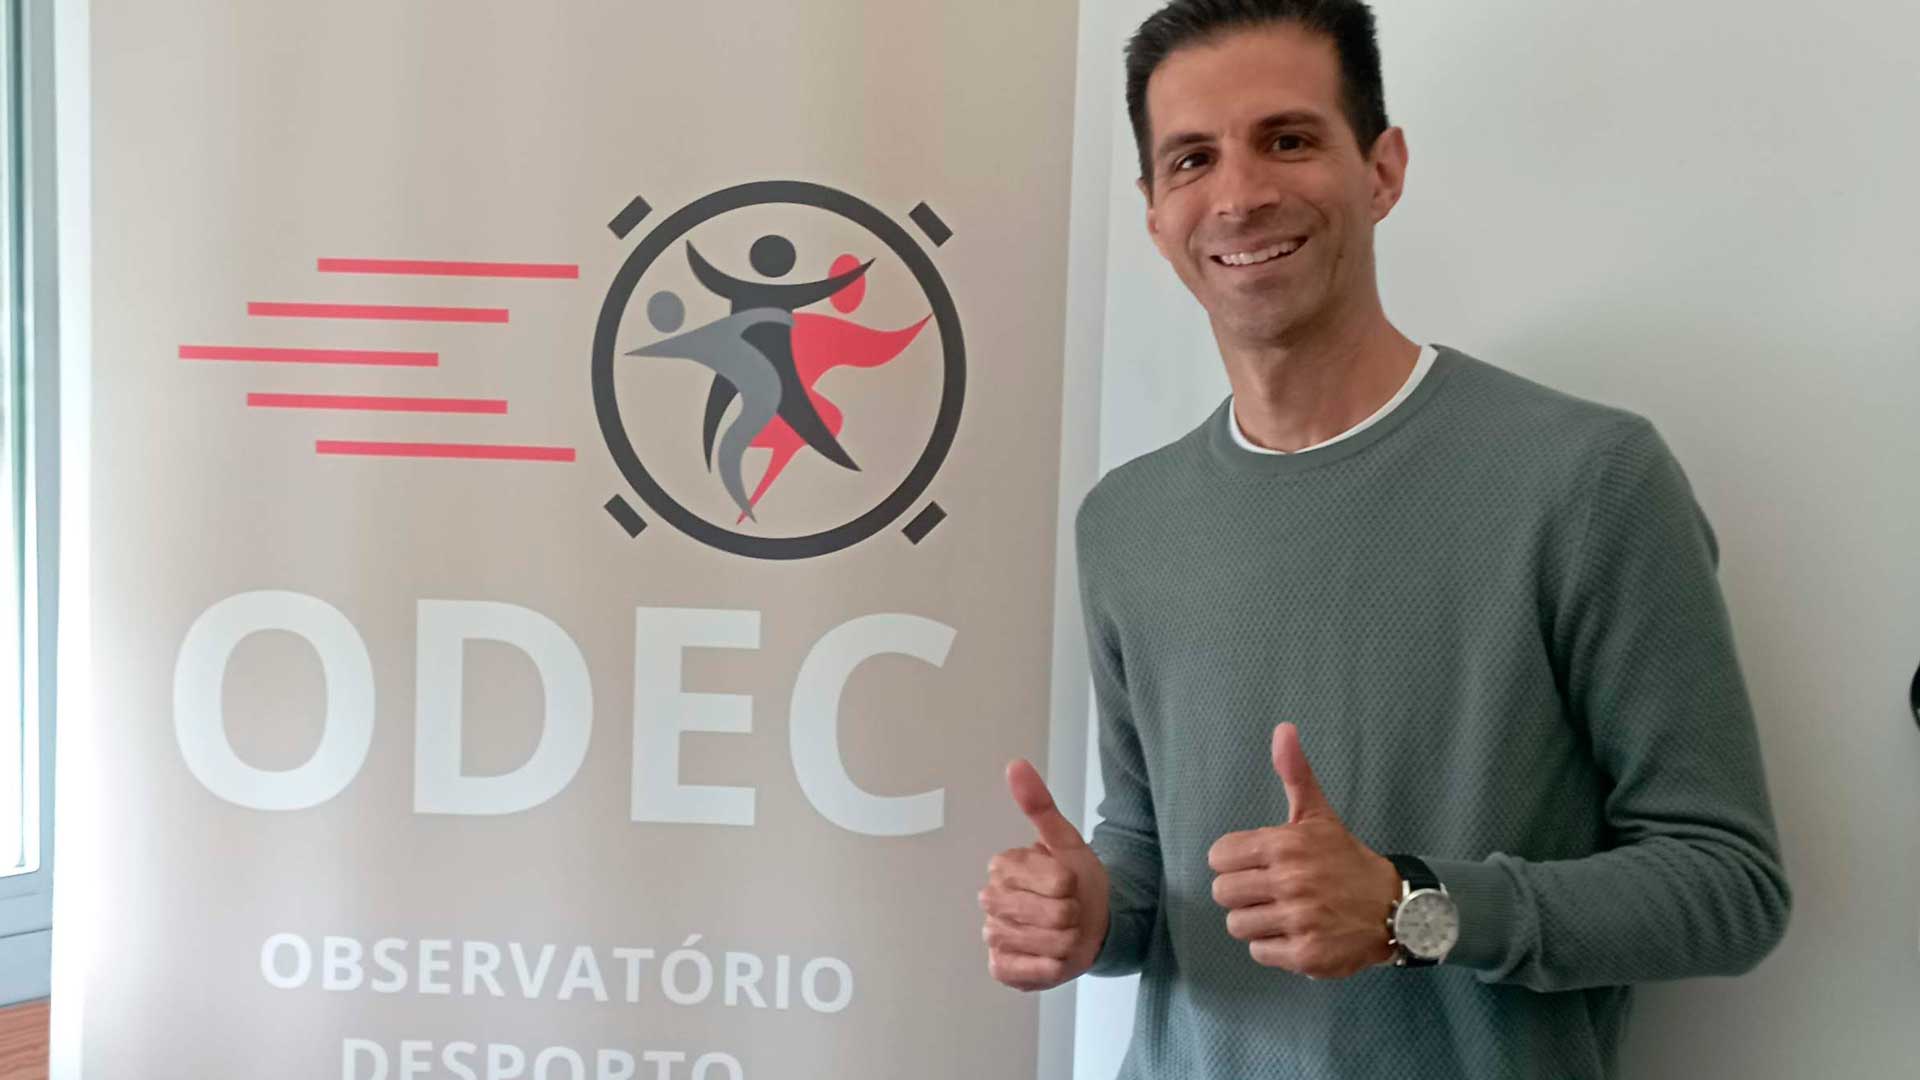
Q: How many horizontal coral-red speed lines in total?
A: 5